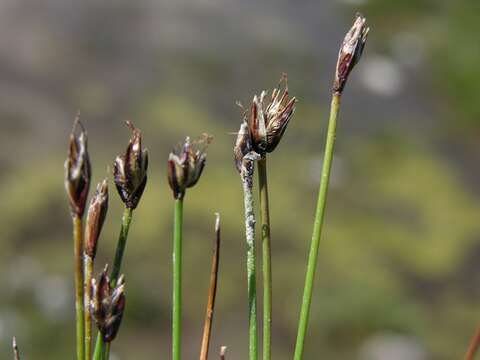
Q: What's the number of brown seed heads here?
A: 8